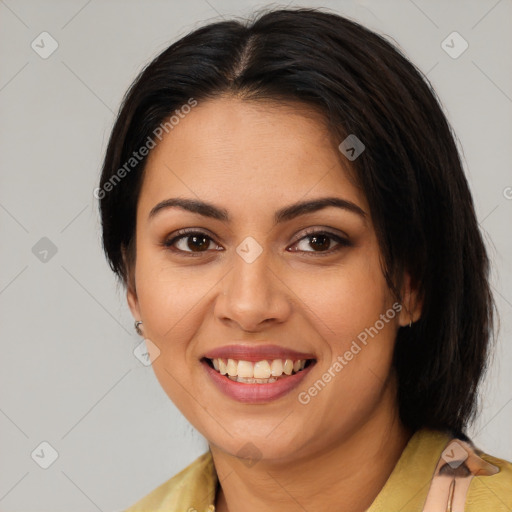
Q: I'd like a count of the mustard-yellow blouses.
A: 1